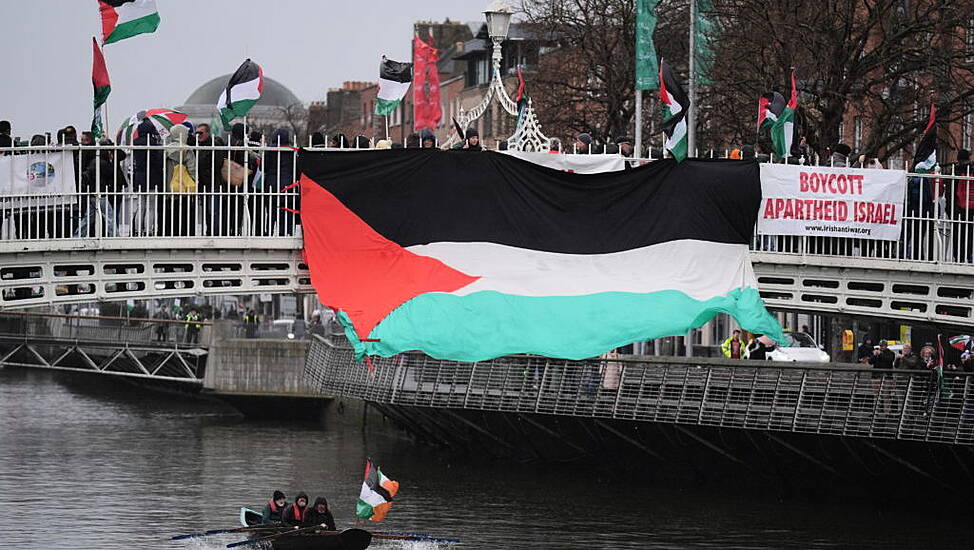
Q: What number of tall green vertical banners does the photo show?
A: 2